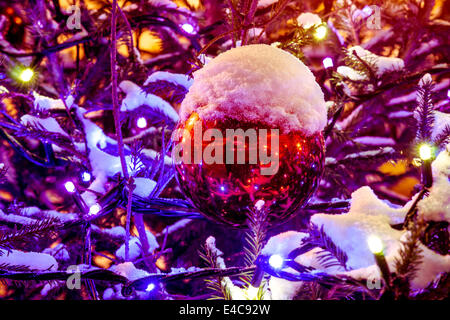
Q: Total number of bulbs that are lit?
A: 12